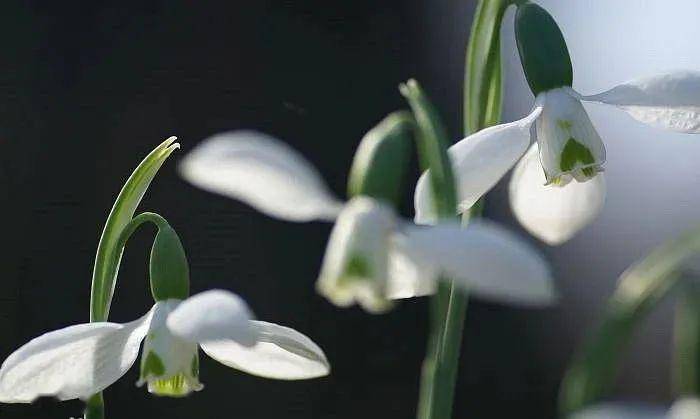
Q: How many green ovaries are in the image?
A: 3